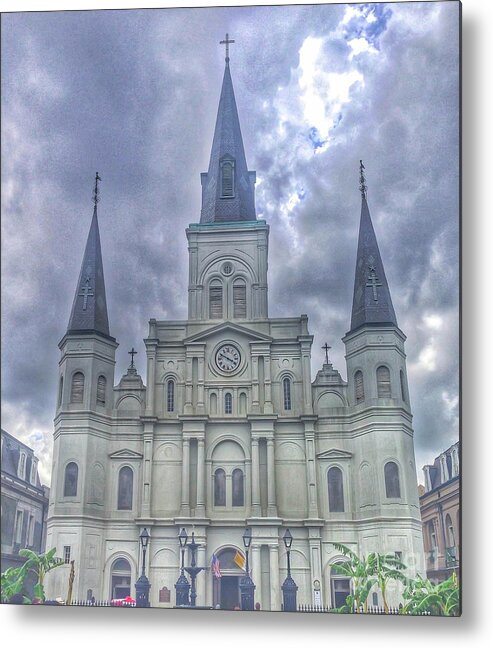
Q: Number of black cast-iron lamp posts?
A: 4